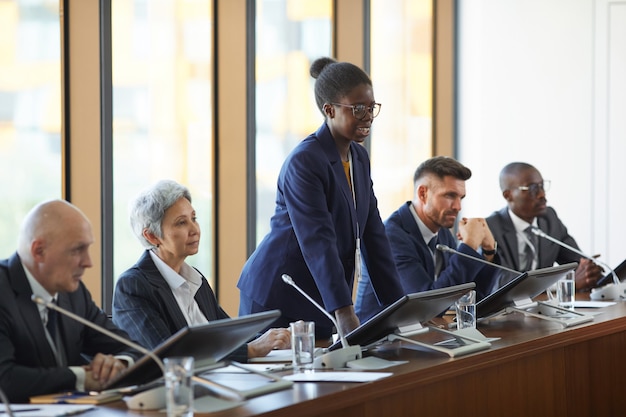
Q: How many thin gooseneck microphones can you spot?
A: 4